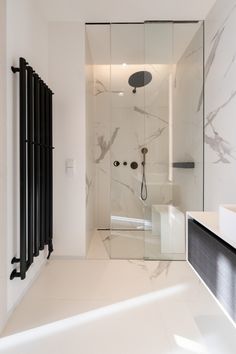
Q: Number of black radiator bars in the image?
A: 6